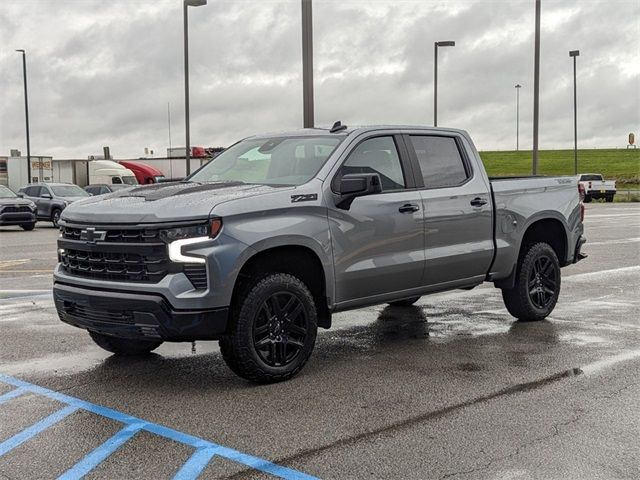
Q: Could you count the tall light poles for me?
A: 7